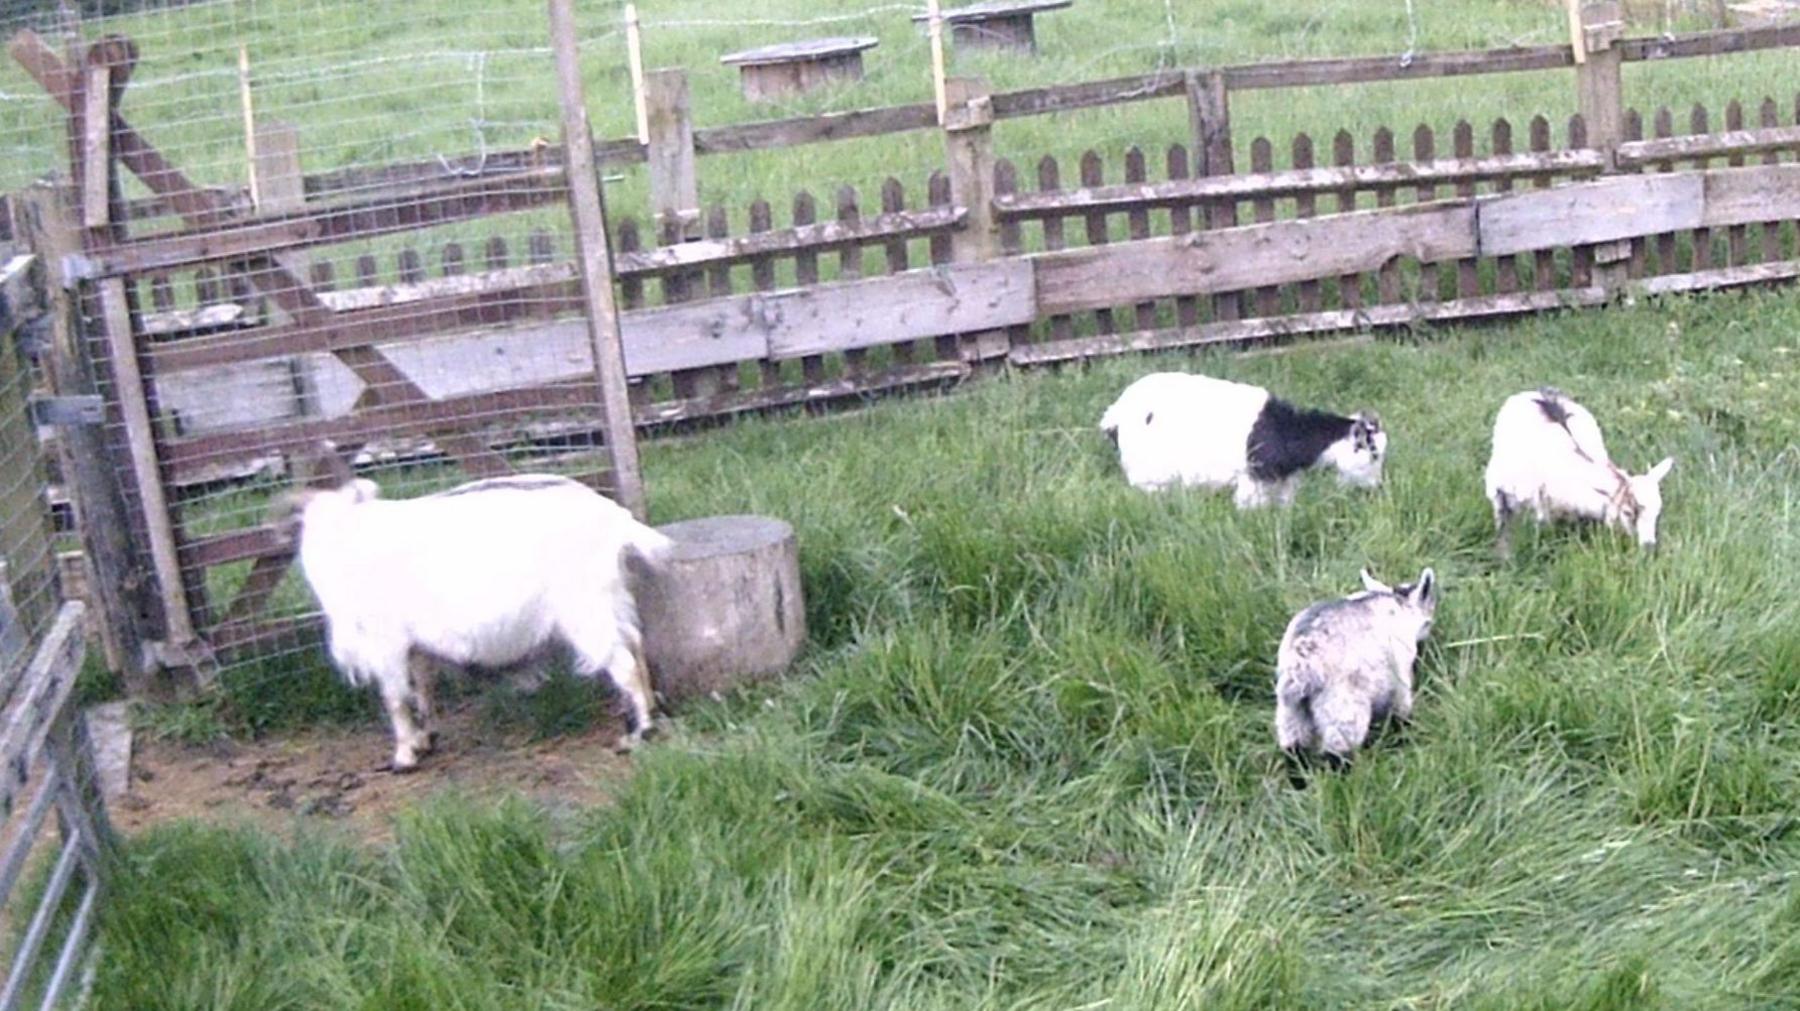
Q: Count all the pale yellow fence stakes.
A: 4